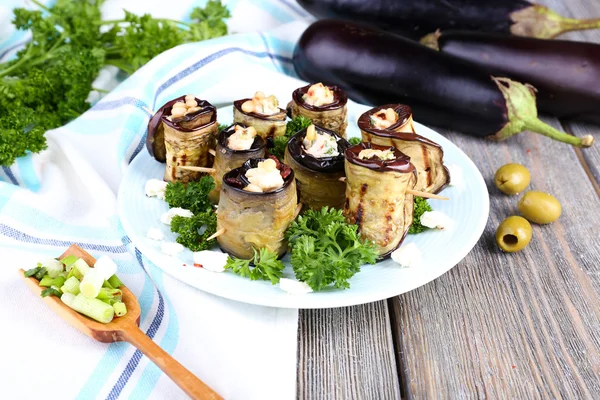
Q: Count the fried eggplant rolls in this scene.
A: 8